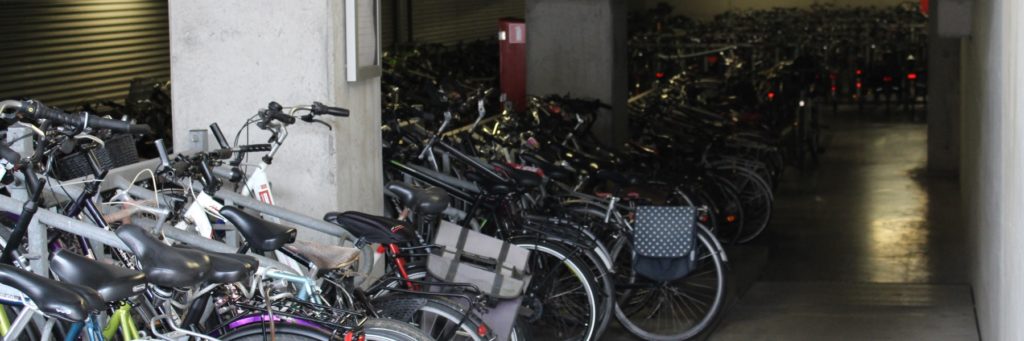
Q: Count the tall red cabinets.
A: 1